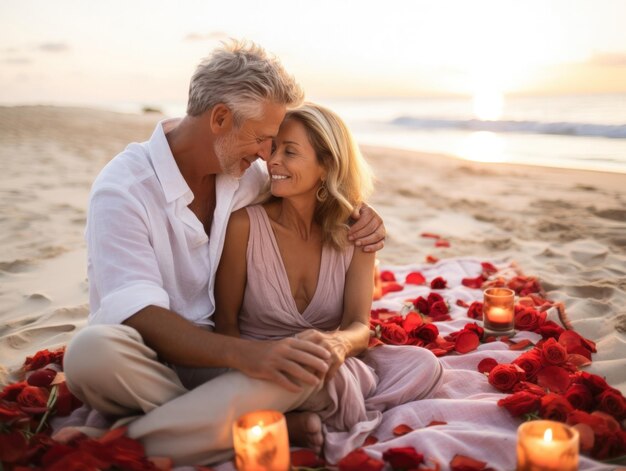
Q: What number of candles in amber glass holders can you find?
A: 3